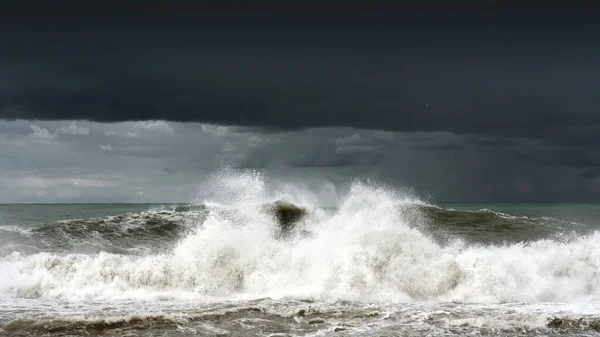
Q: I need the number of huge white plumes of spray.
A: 2